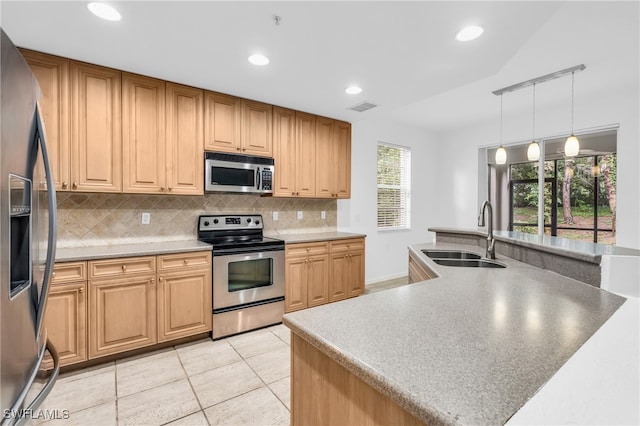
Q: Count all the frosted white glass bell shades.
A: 3